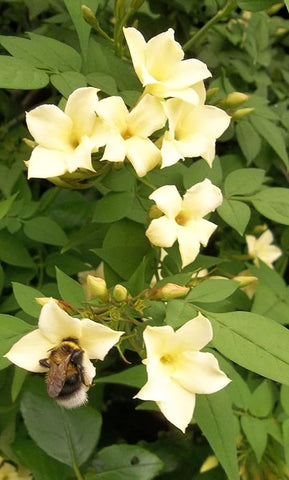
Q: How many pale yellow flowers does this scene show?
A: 8